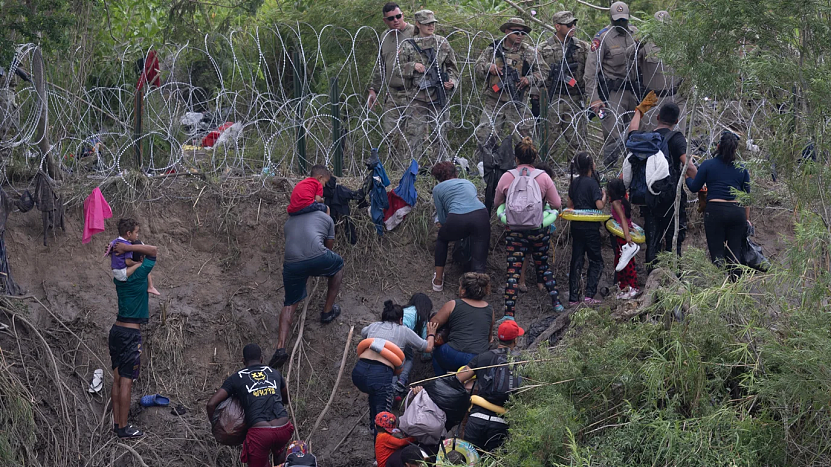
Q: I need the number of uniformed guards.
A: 6